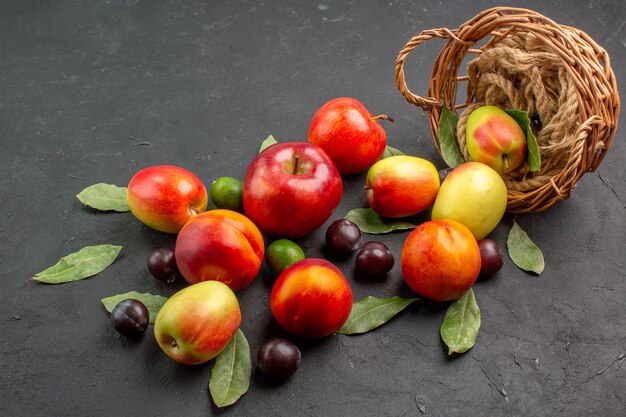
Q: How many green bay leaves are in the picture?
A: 12